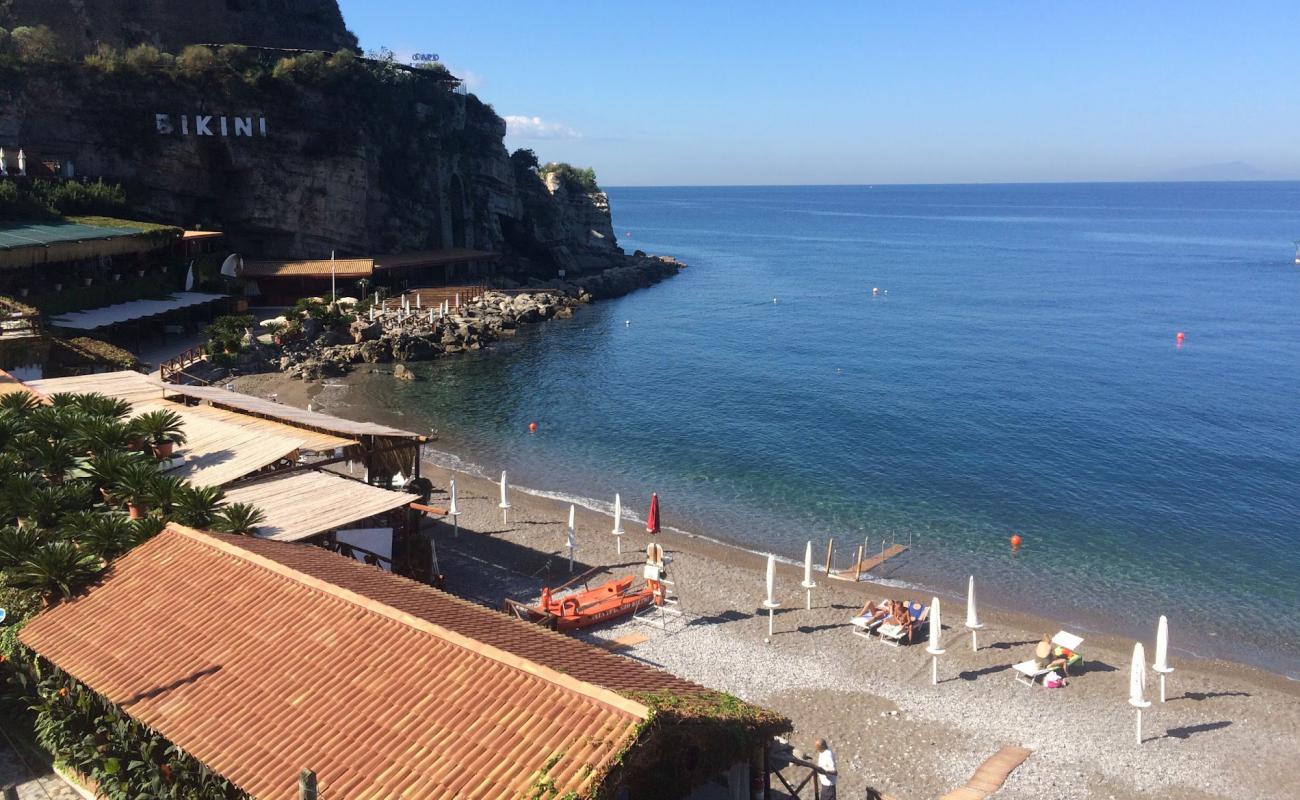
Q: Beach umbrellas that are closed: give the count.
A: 11